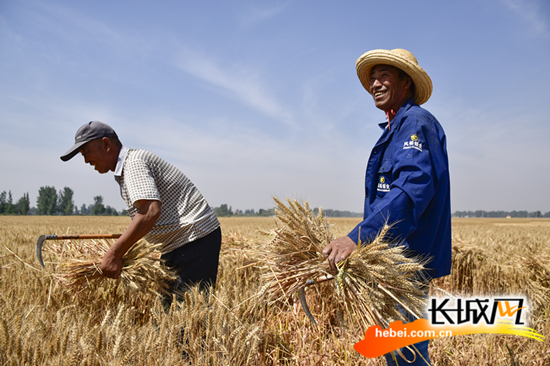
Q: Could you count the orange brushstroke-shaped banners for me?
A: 1